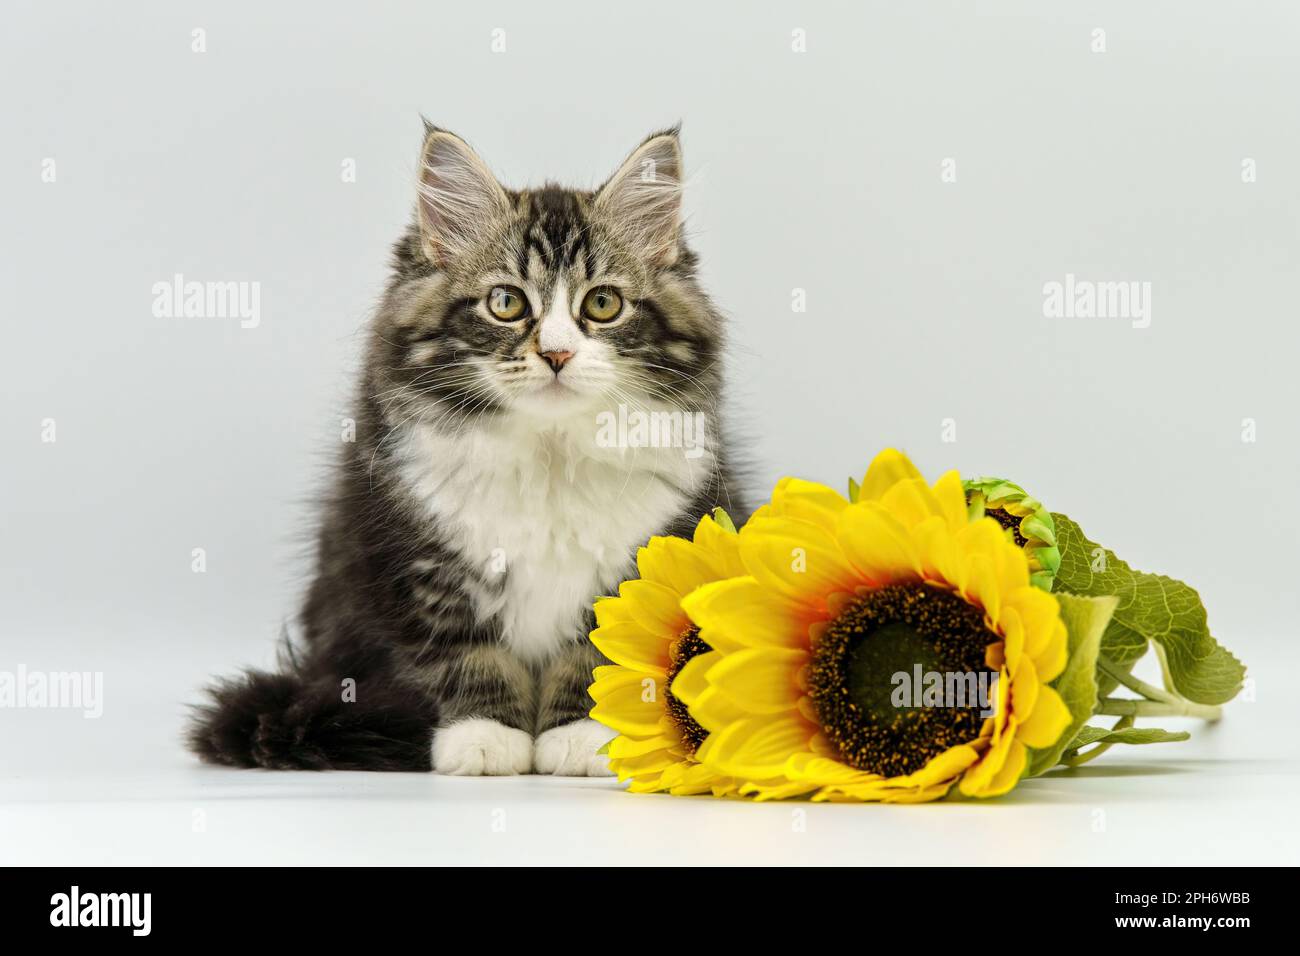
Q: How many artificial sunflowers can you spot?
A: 3